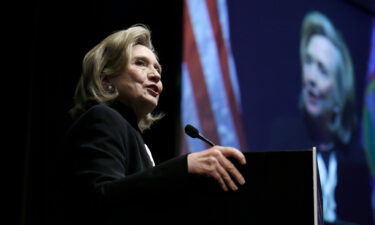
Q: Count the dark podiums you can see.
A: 1